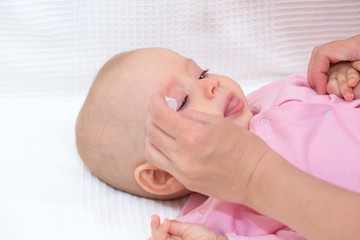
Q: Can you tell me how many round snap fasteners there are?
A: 2